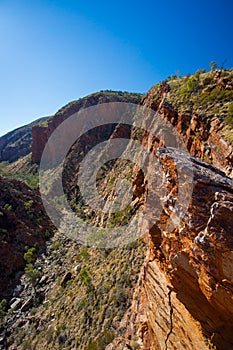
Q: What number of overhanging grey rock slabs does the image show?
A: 1